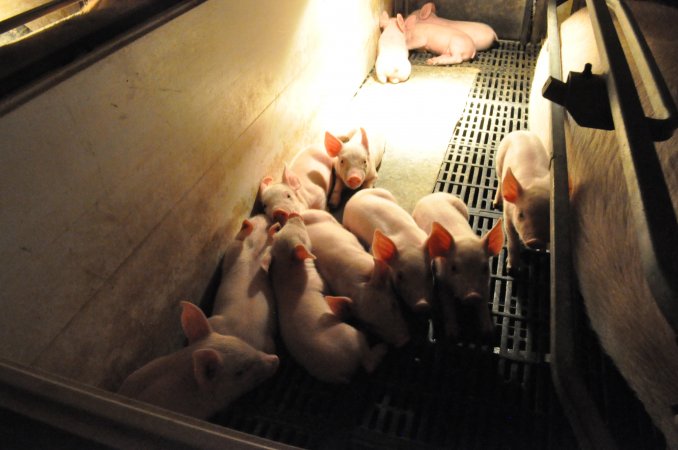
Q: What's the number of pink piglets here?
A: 12